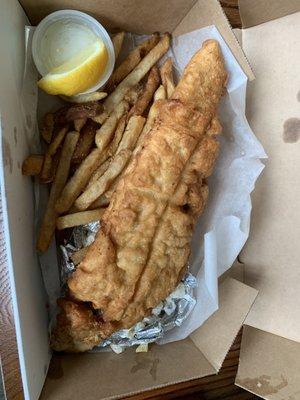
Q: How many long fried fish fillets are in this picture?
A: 1